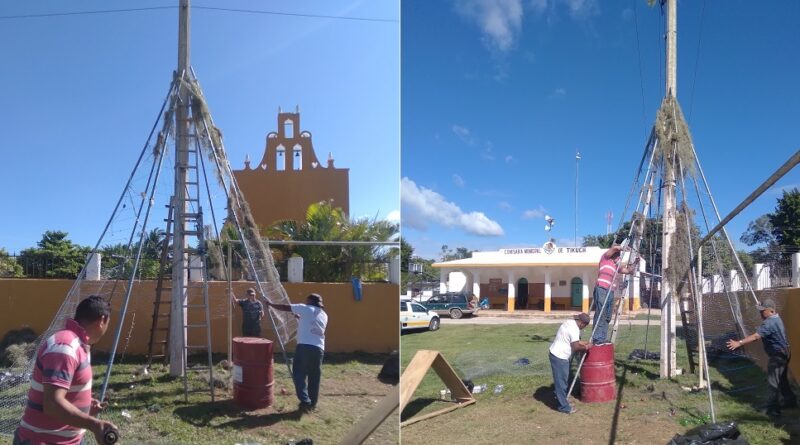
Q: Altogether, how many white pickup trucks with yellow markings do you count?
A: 1